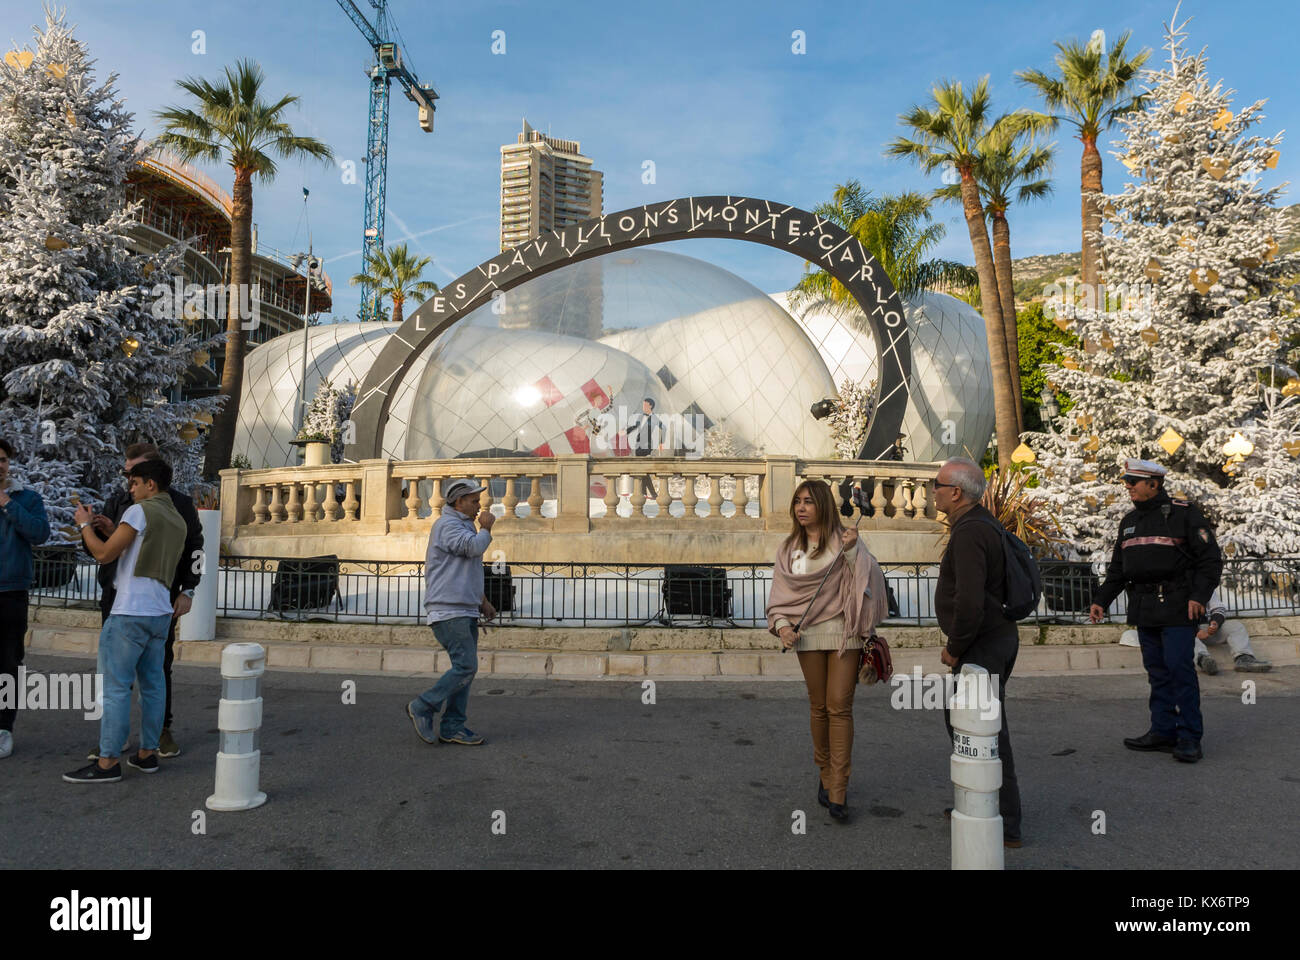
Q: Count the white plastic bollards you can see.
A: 2